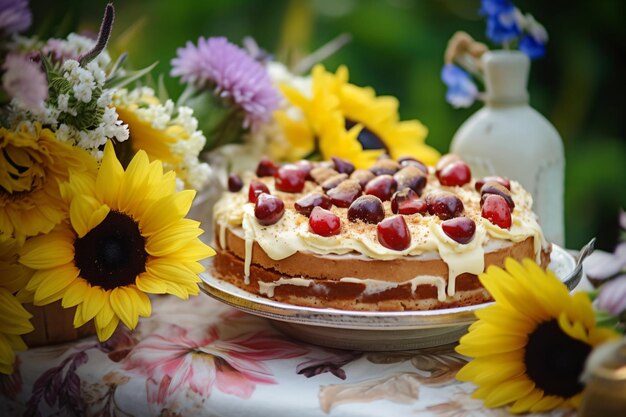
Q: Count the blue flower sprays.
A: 2